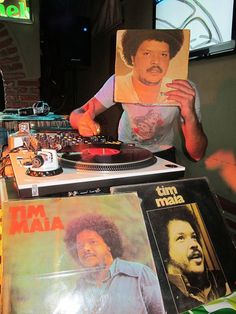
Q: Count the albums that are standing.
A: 2